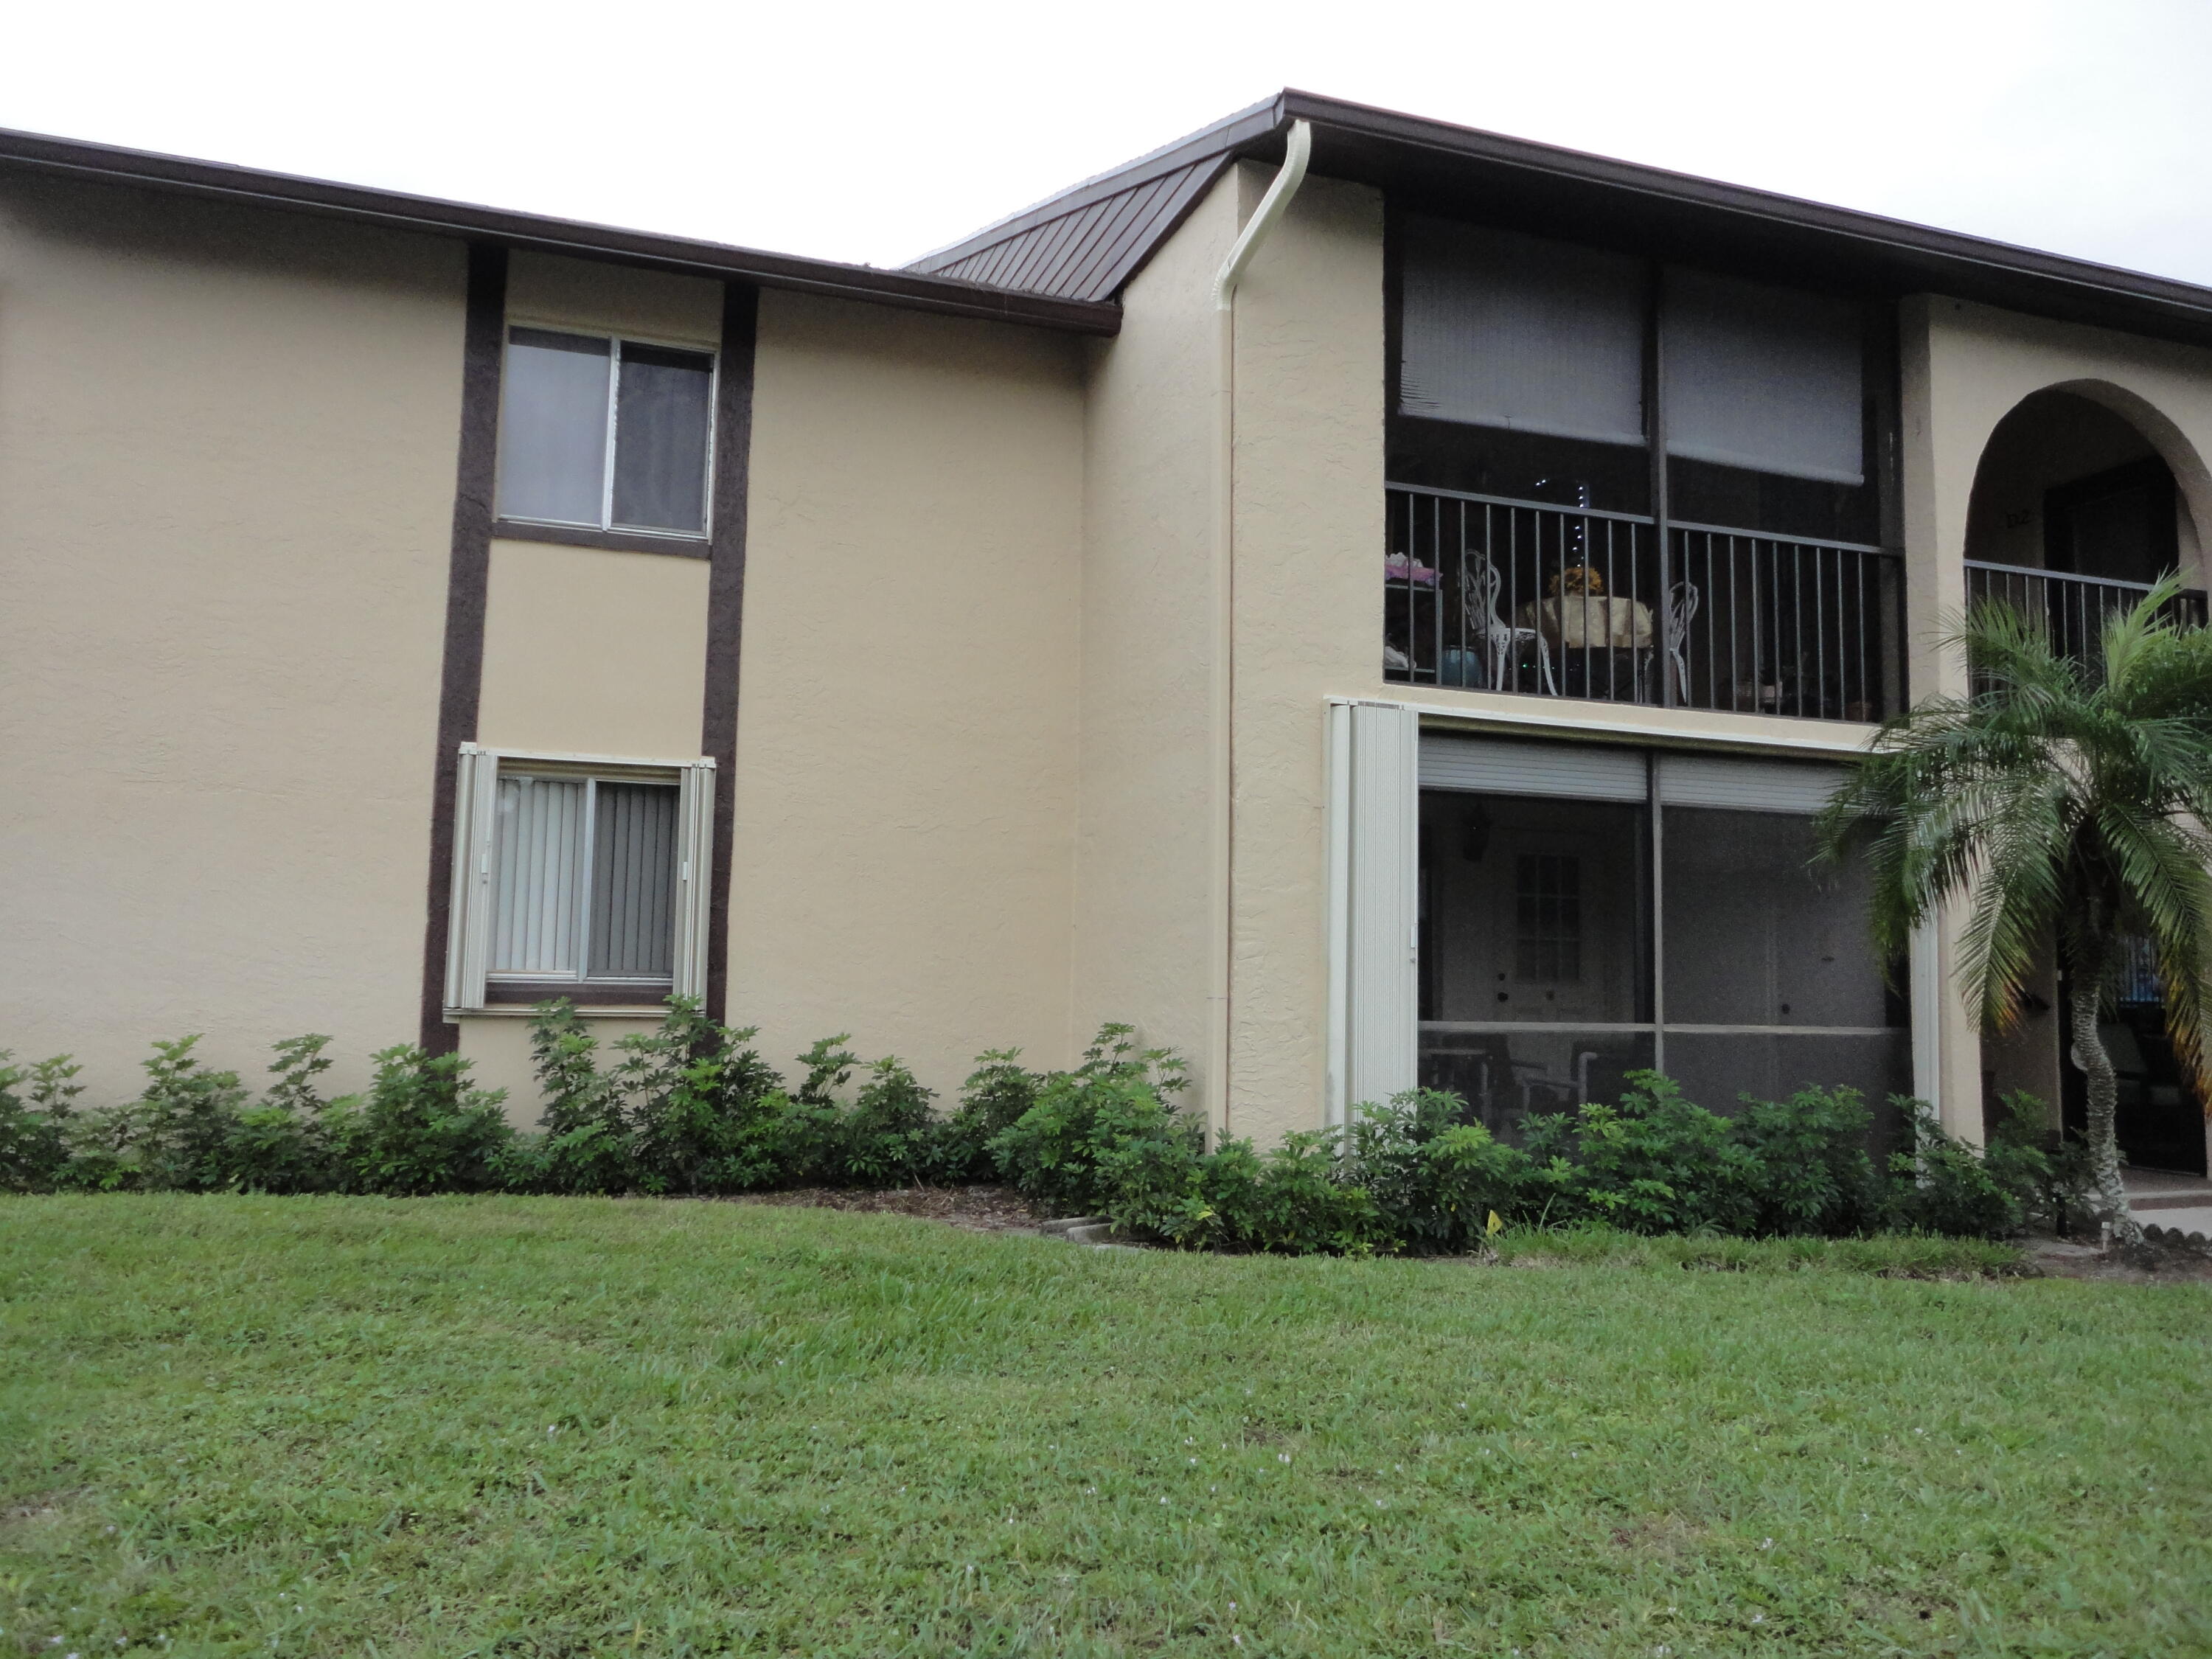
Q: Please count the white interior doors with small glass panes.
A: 1